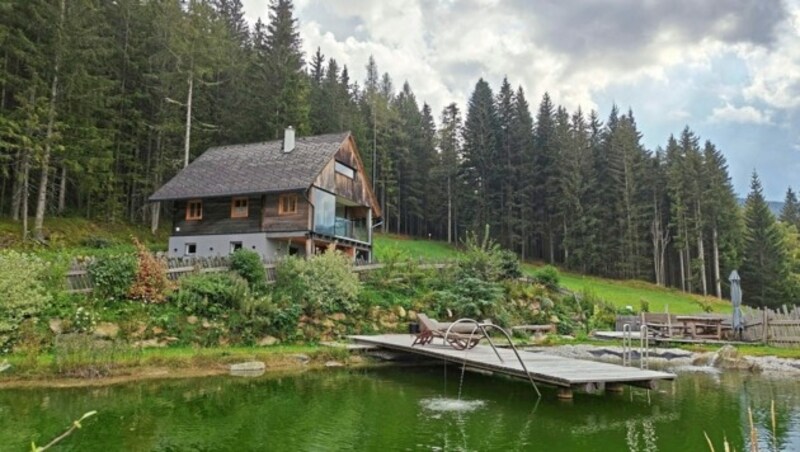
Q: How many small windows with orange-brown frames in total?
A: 3